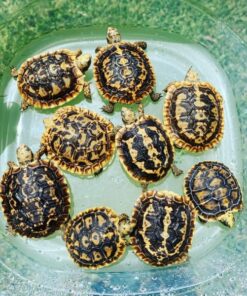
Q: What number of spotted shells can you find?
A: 9